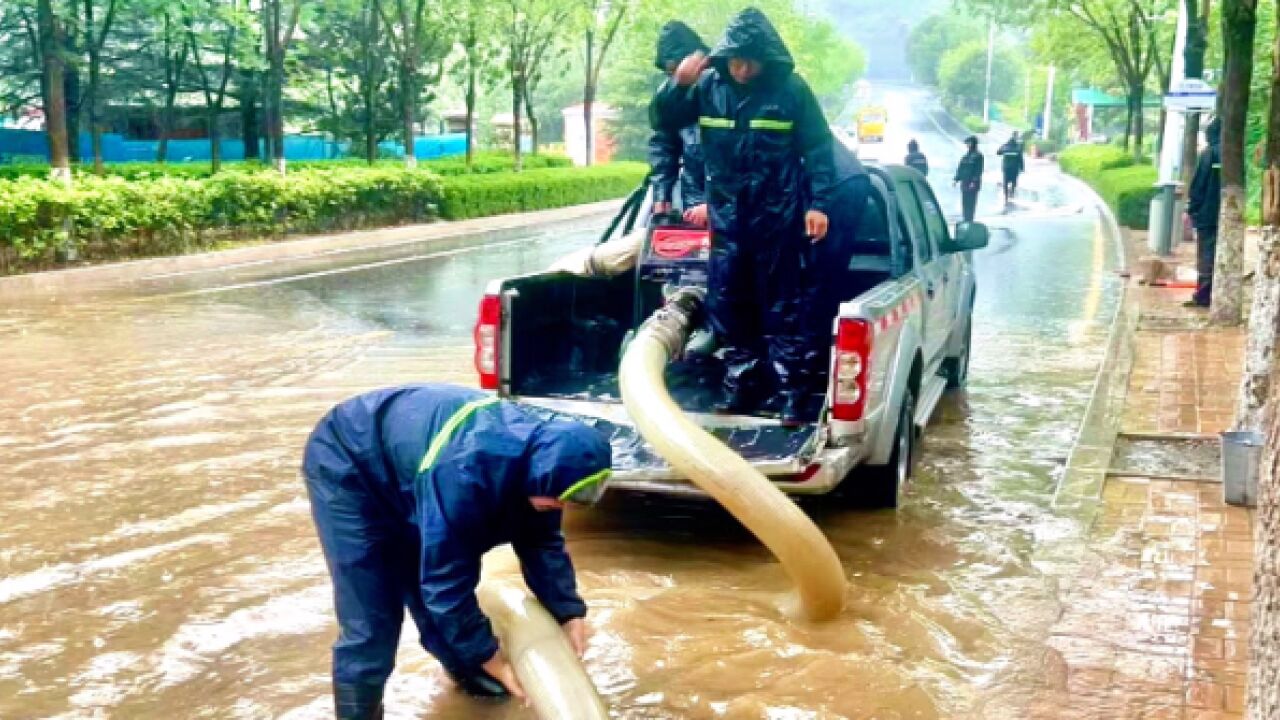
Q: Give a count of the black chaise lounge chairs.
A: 0